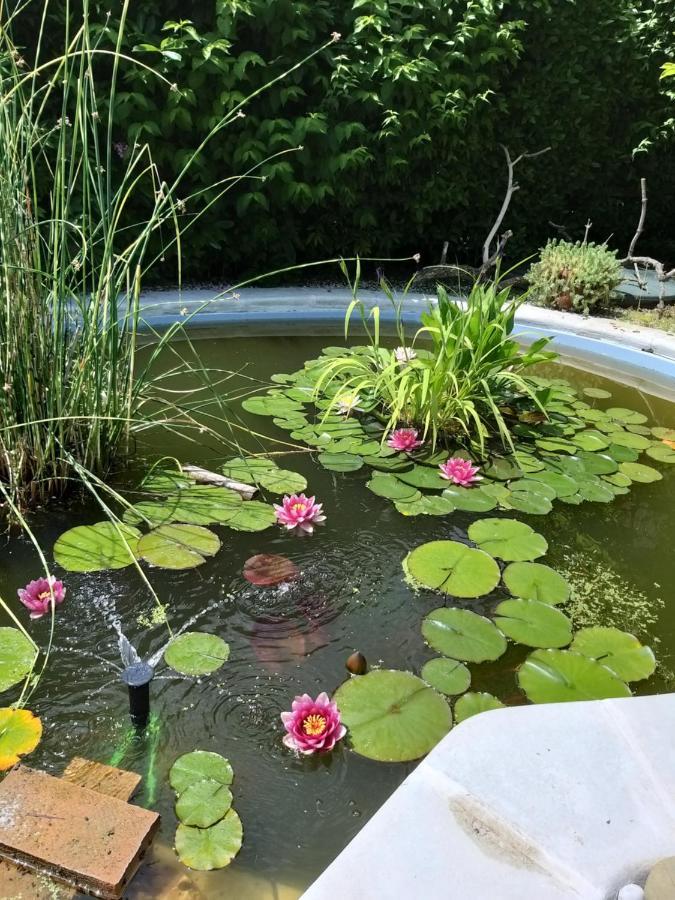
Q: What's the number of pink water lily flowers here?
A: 5